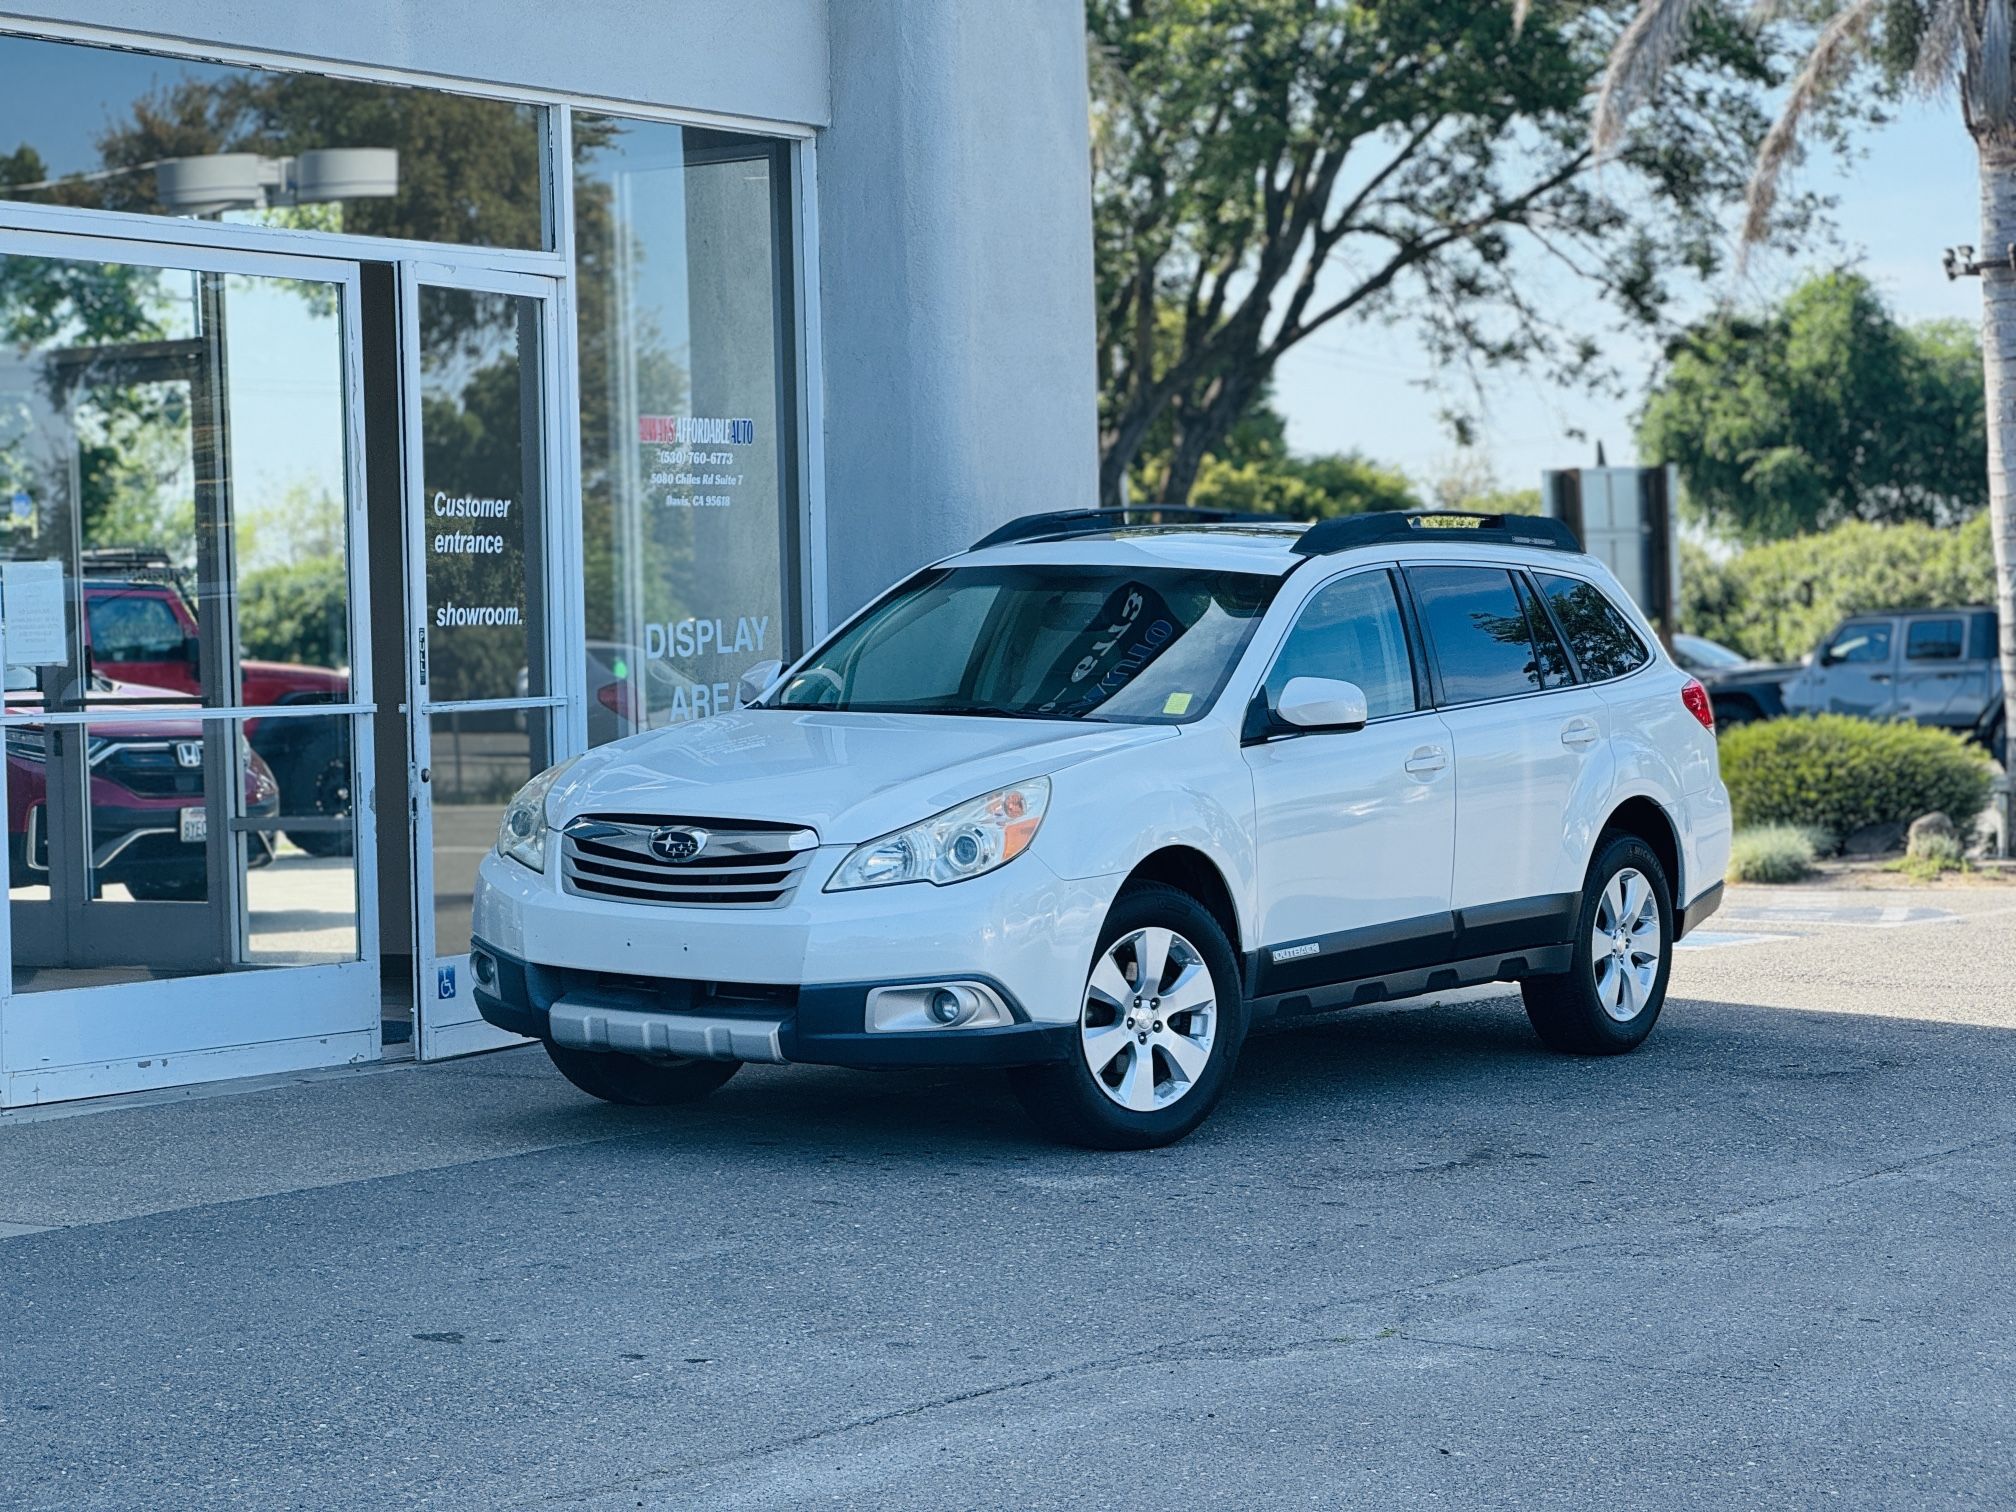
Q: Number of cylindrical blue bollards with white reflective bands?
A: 0